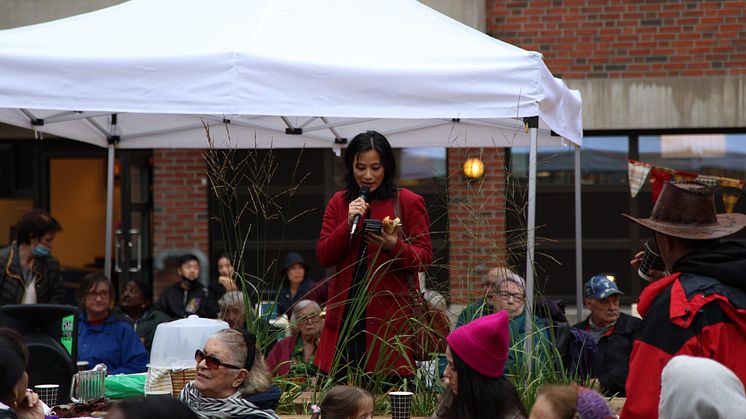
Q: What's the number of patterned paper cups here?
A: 3